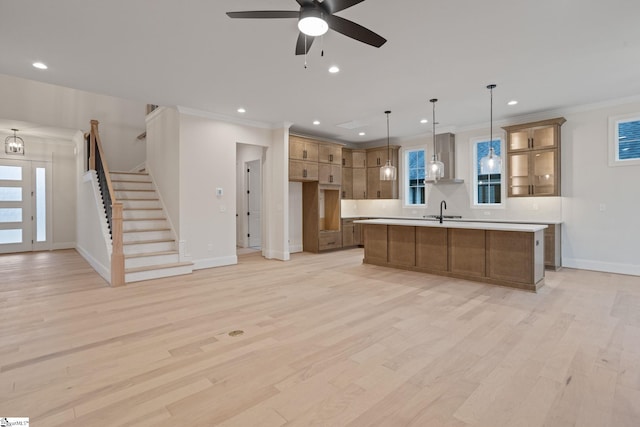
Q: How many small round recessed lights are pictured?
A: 7